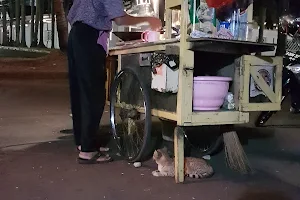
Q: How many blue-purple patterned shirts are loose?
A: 1